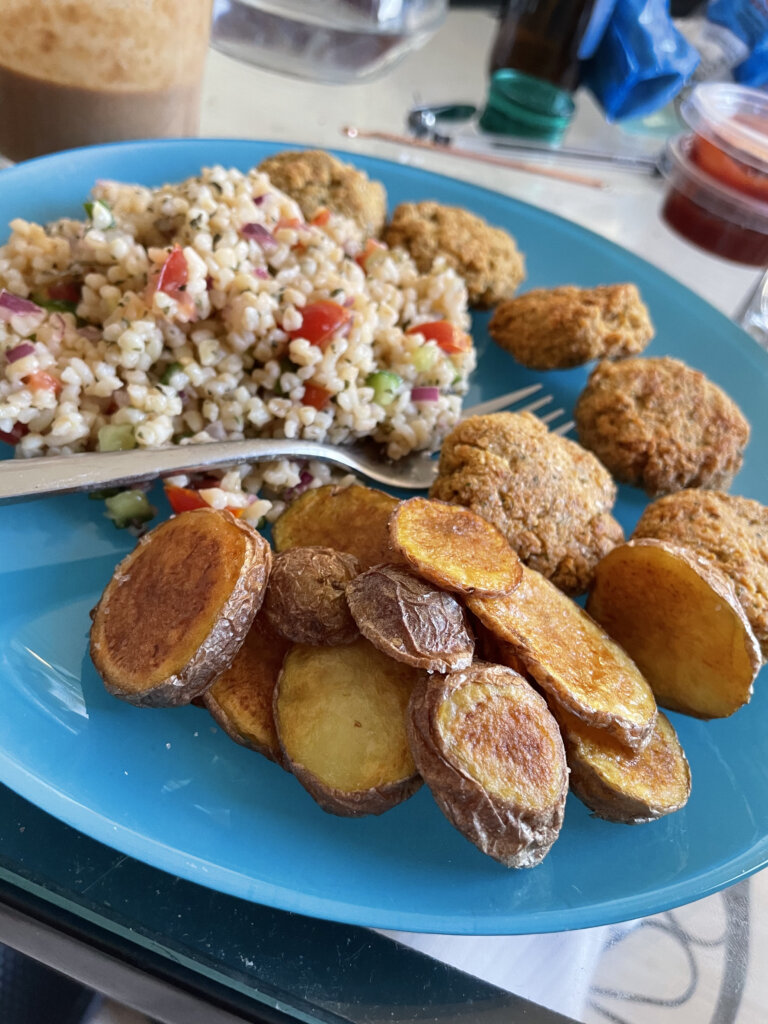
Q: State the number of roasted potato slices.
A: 11